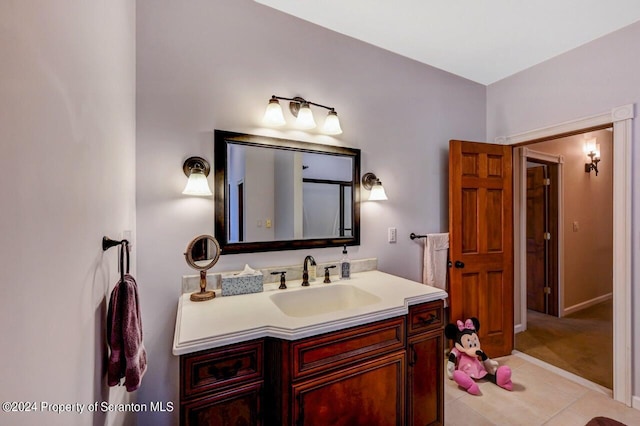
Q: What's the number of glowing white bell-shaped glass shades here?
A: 5